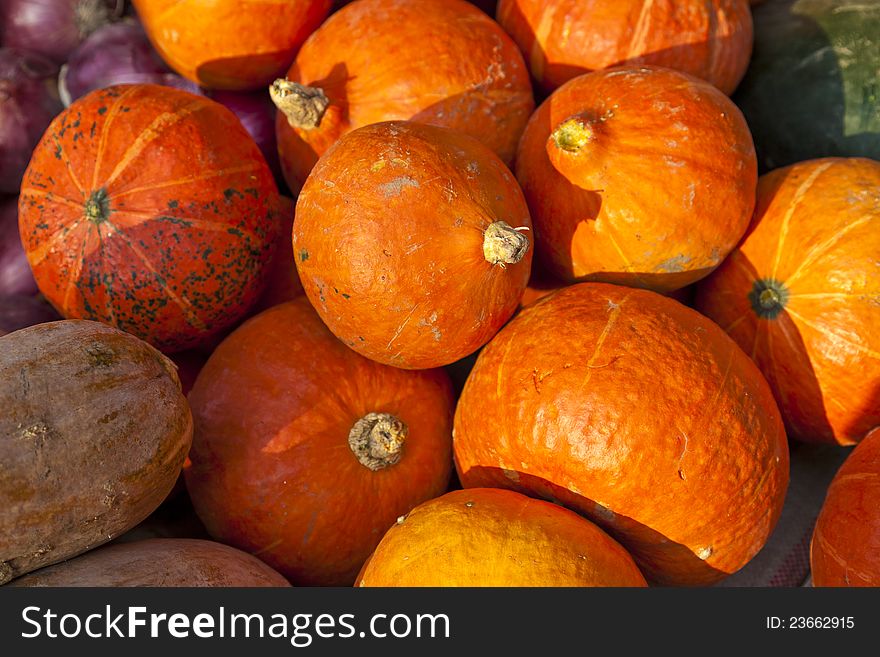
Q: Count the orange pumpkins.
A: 11